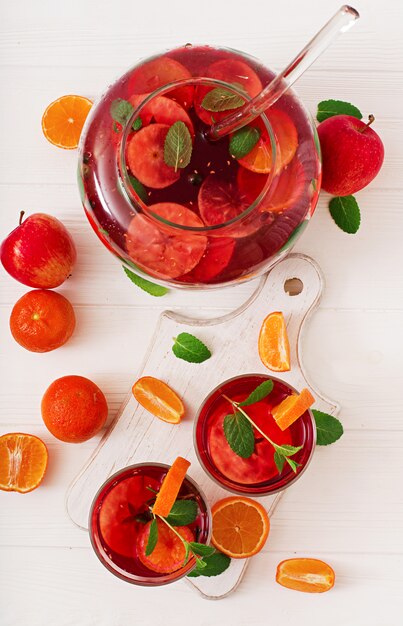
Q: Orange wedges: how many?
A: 3